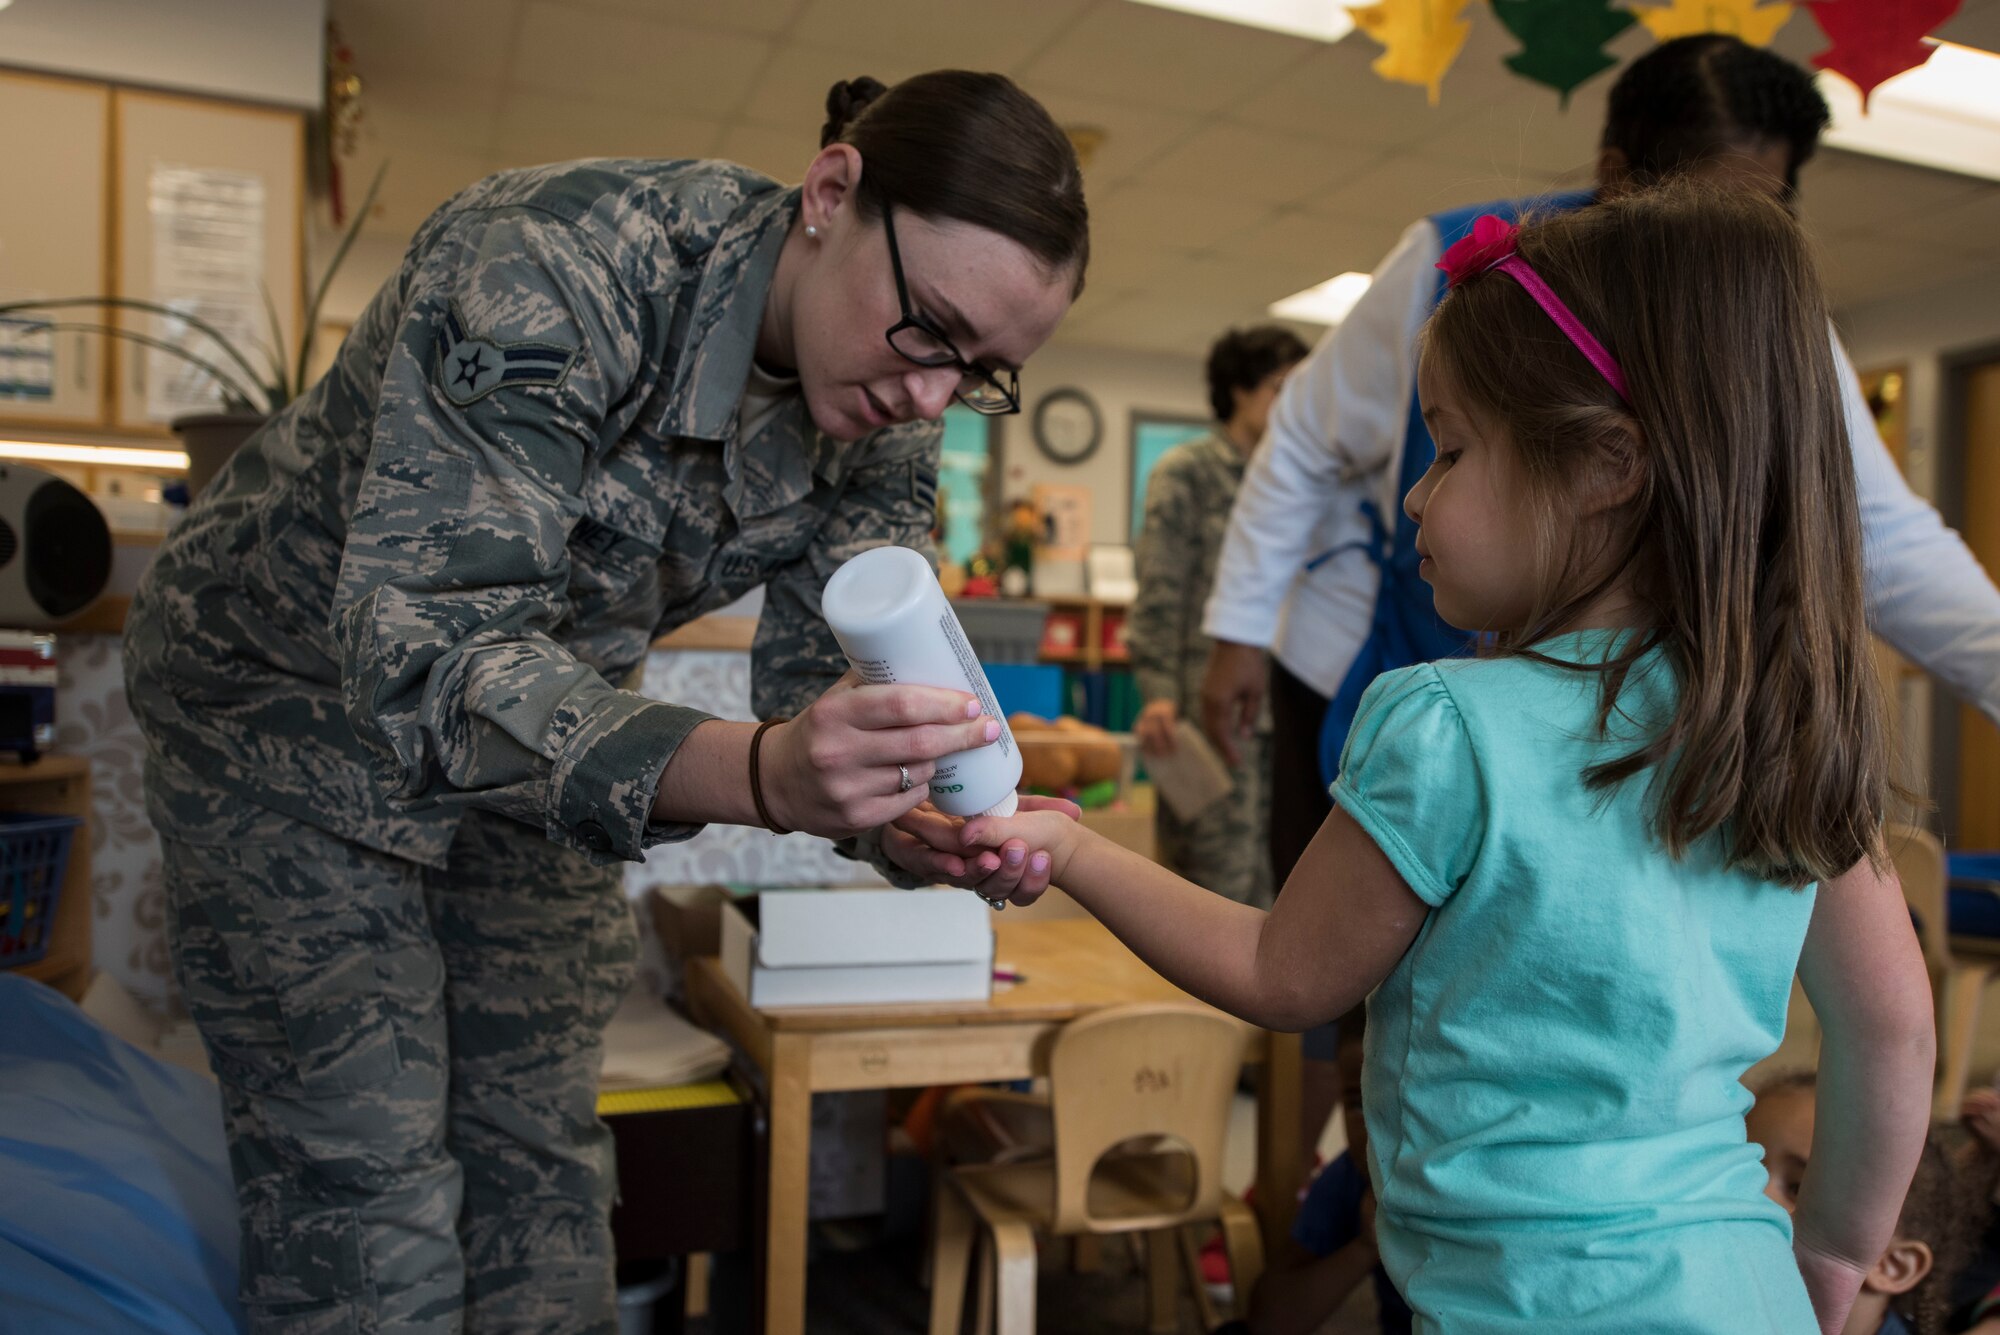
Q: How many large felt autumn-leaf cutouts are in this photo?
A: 4